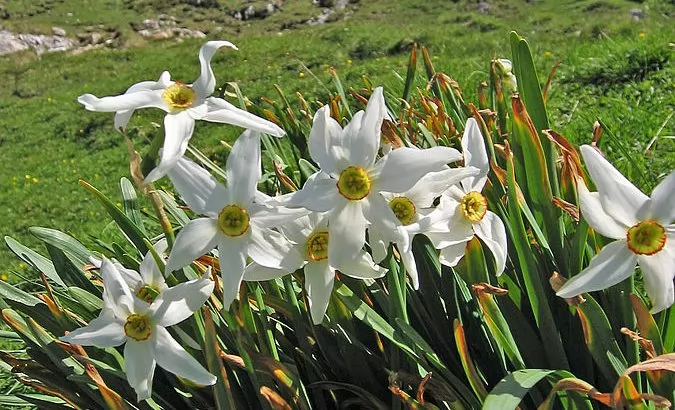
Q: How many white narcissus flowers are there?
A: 9